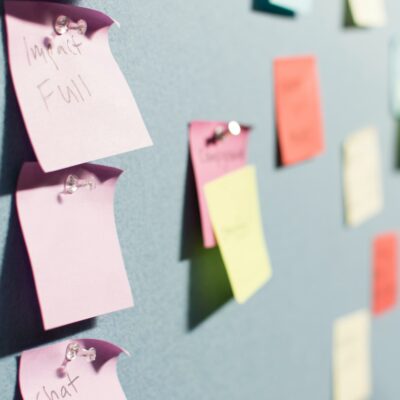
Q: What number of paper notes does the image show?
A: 12